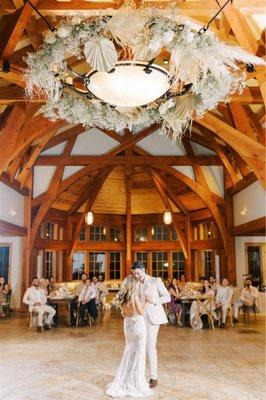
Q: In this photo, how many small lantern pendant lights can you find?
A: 2